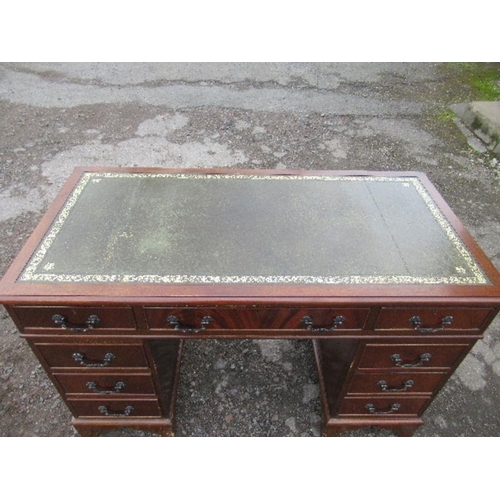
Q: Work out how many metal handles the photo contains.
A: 10